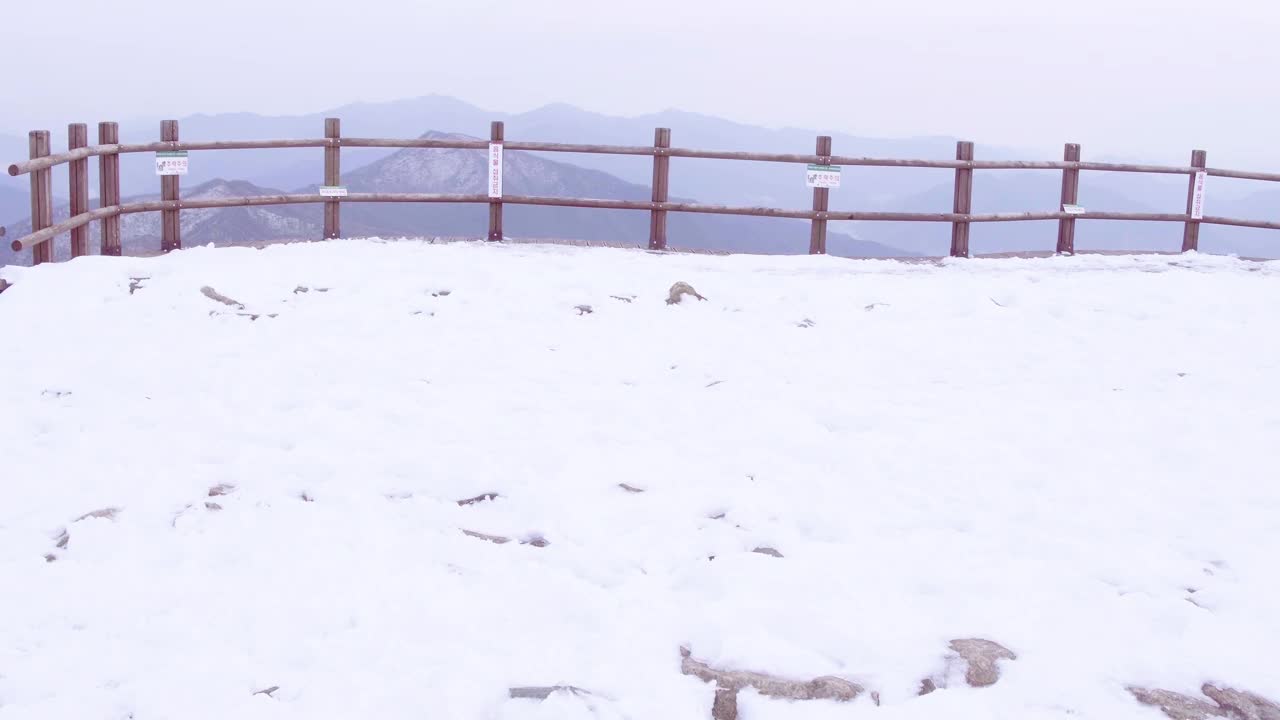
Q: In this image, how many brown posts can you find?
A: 11